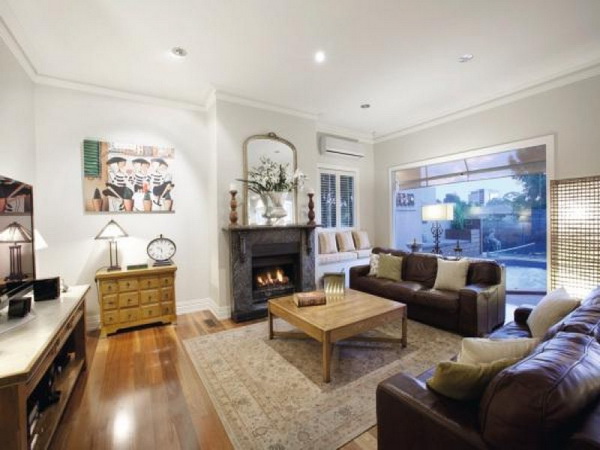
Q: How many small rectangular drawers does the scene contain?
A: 12